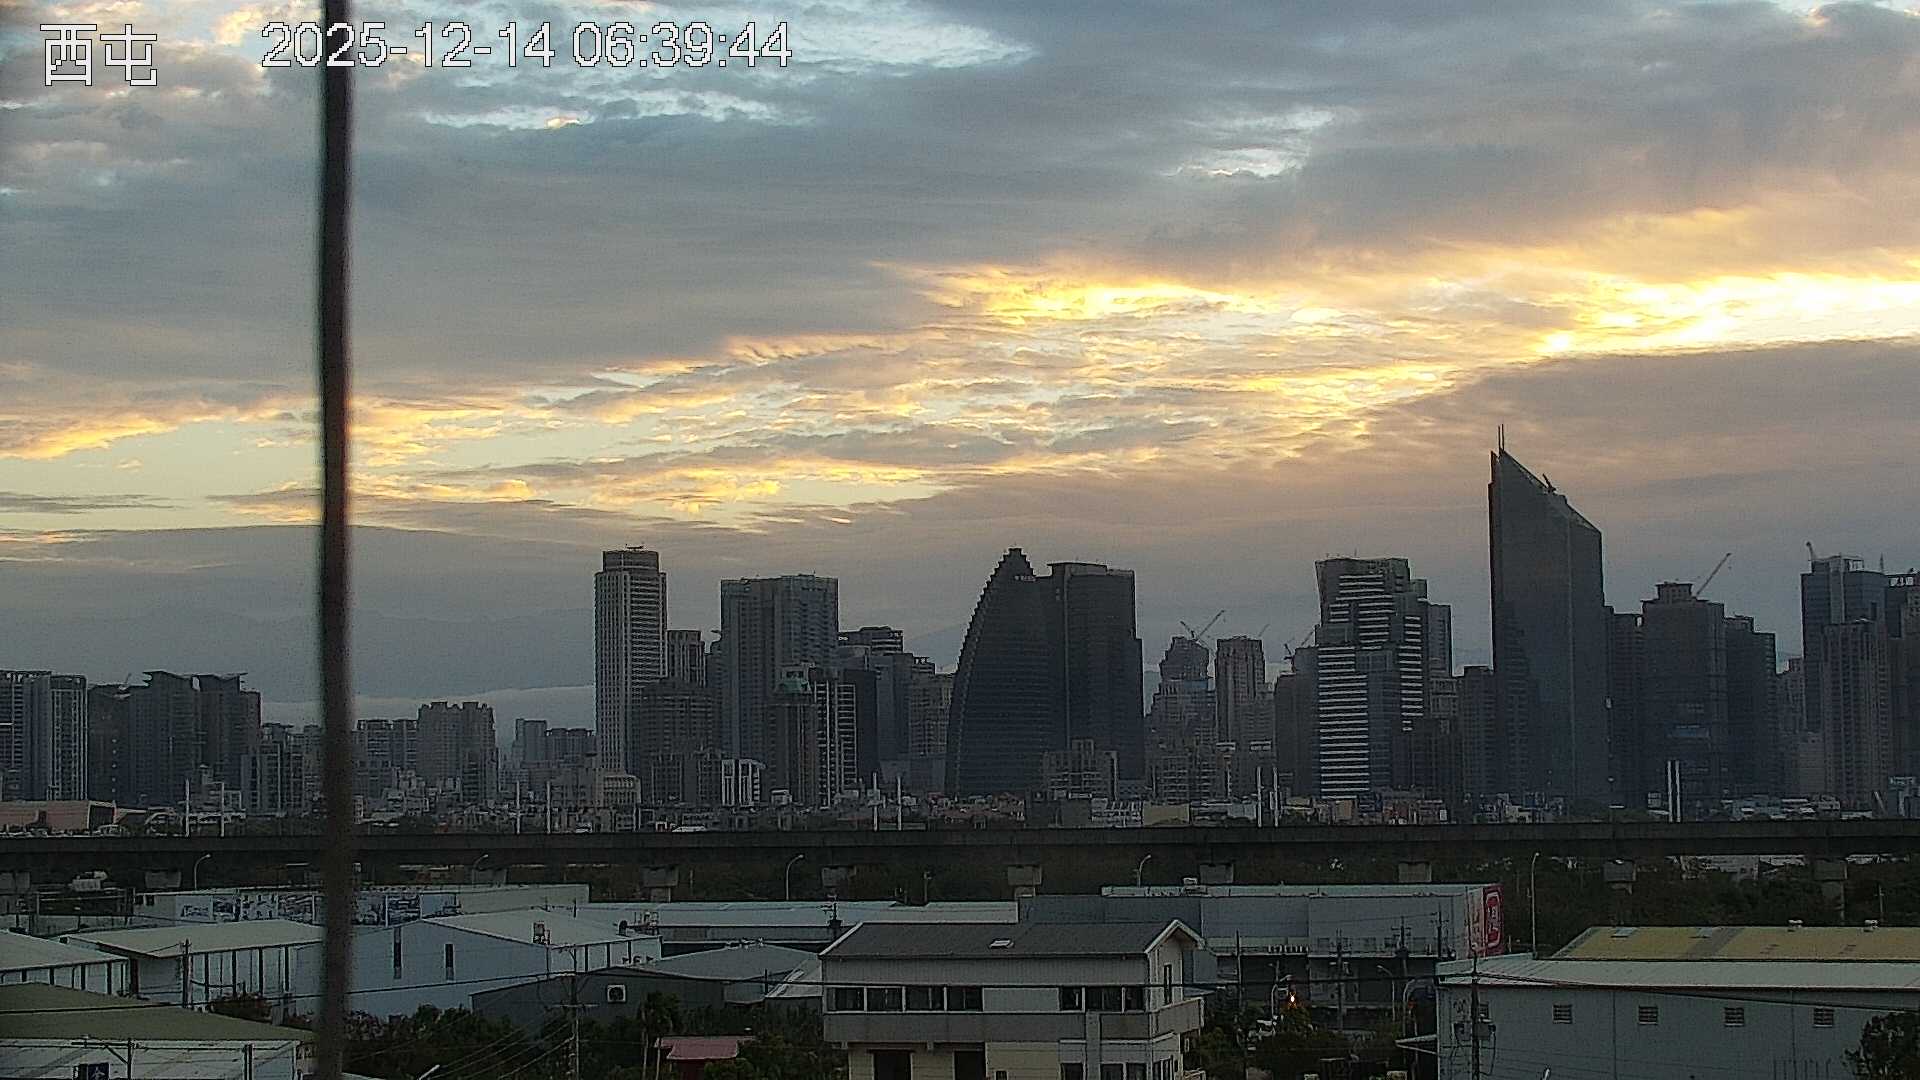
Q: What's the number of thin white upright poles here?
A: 10